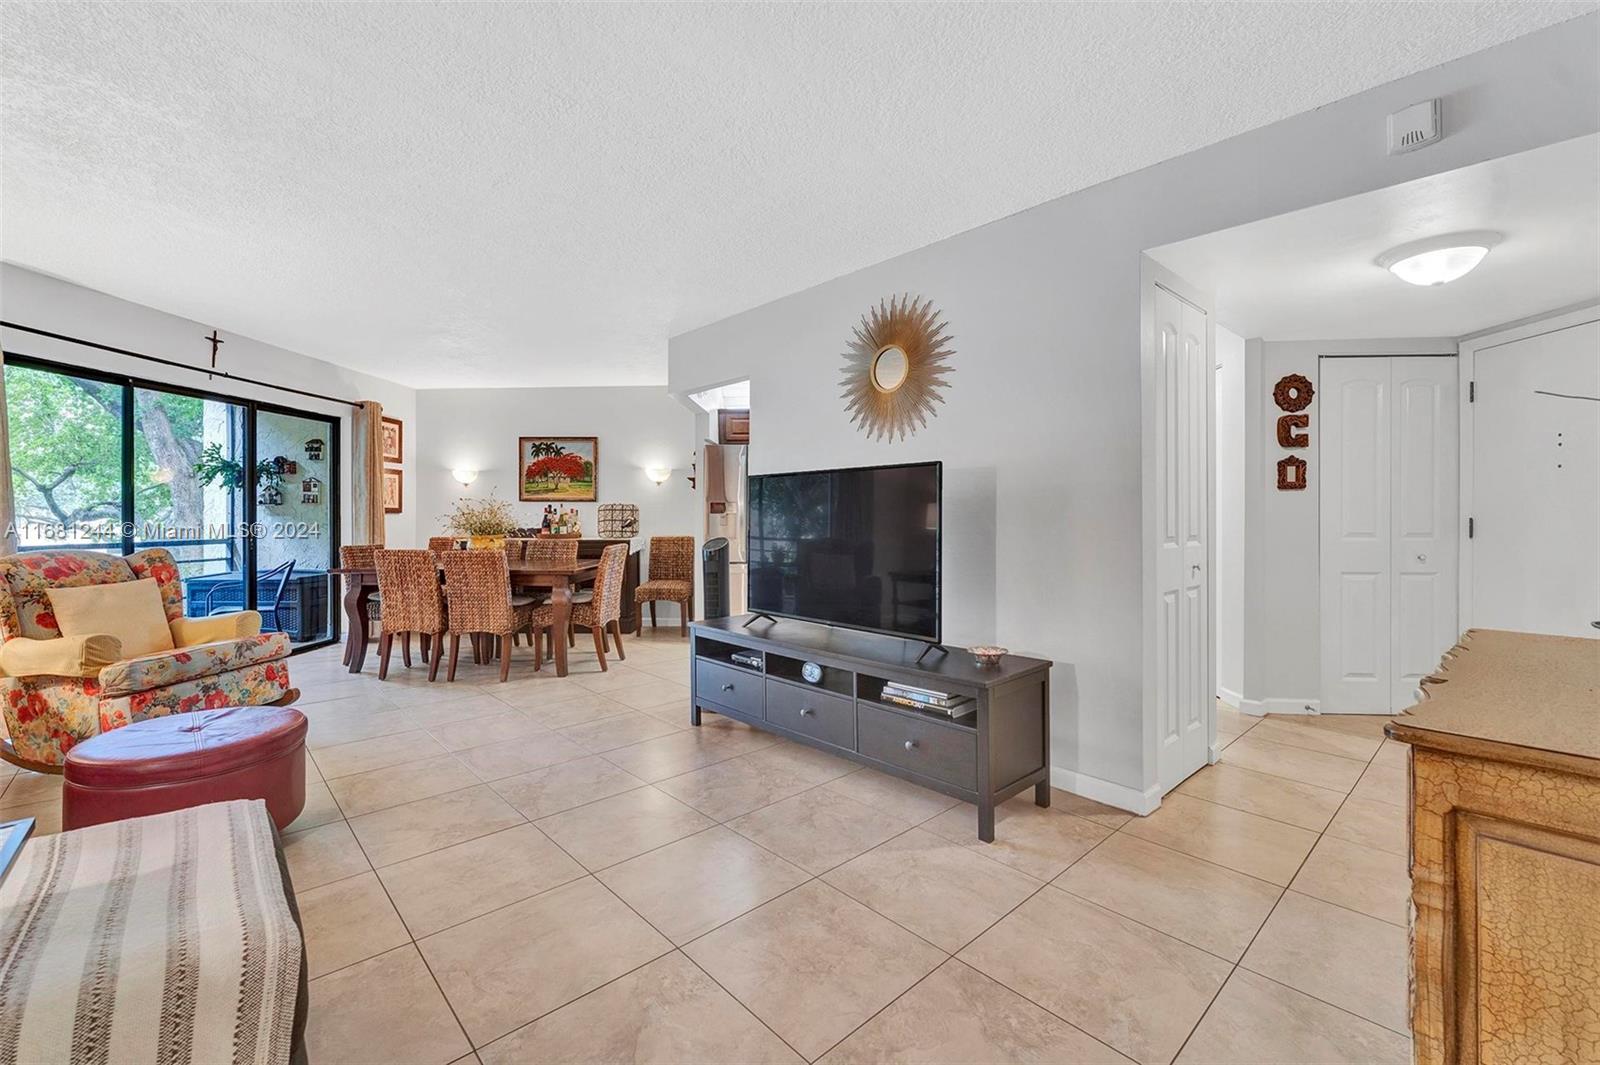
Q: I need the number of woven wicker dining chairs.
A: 8